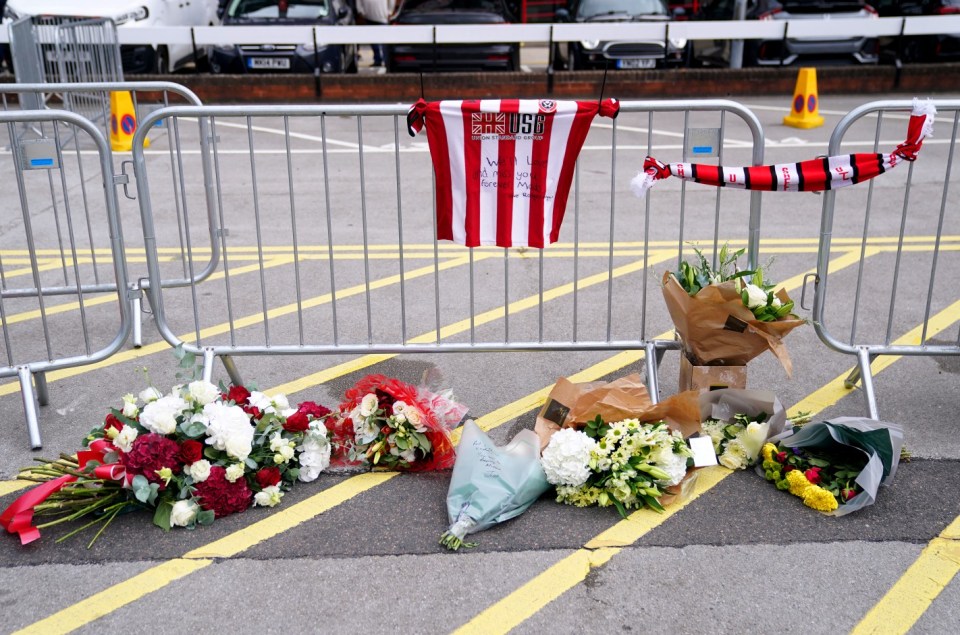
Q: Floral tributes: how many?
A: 7